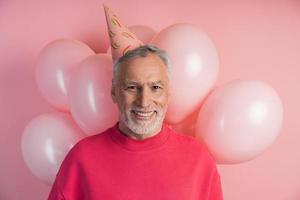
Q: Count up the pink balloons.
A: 6